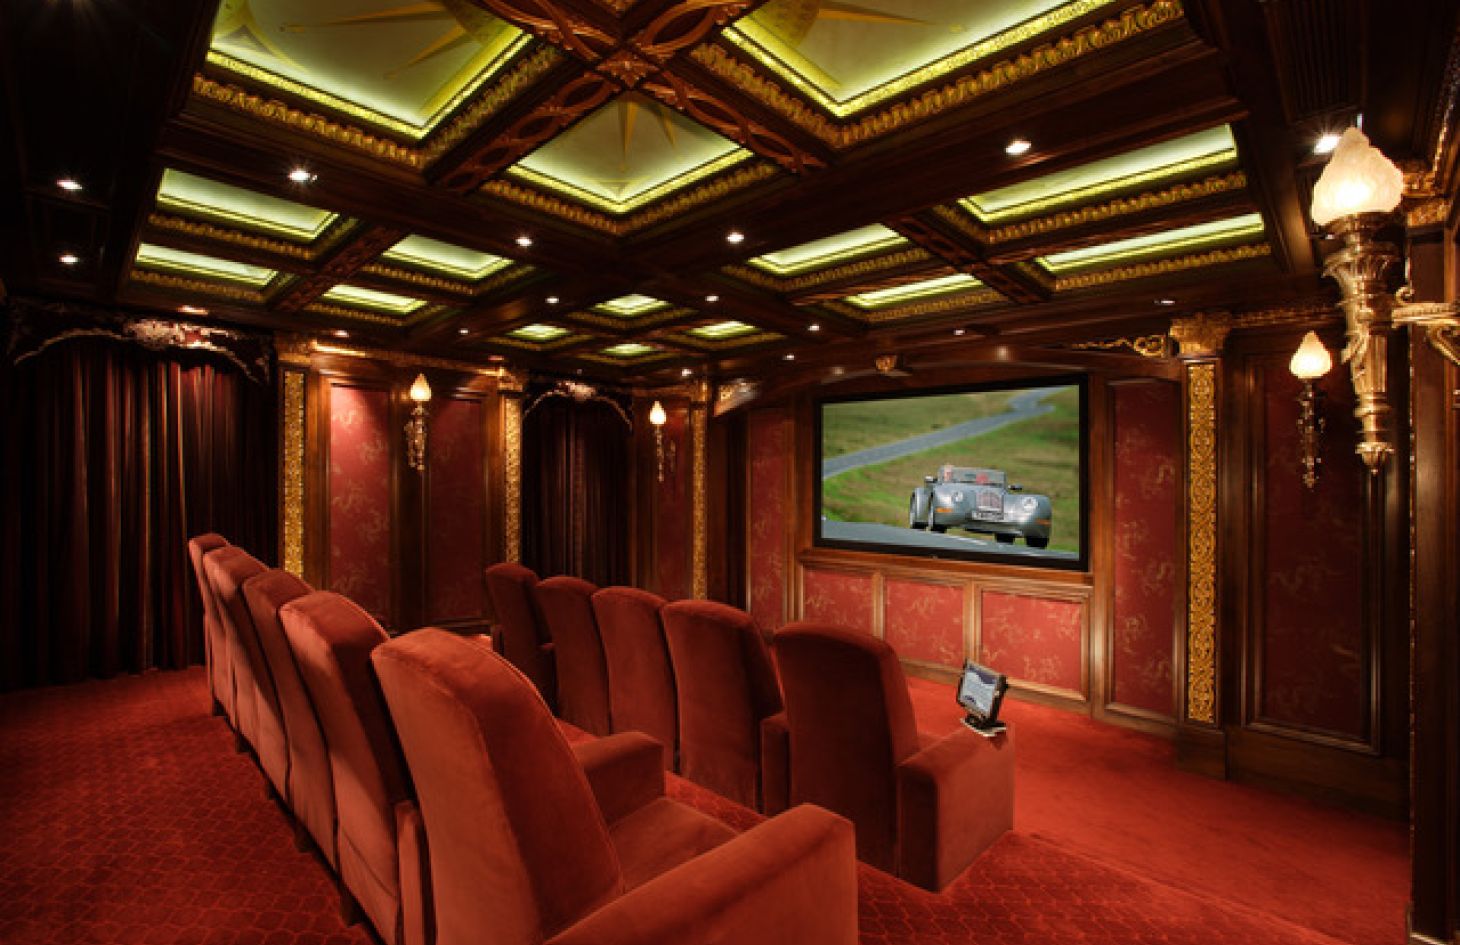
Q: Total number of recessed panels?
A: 15